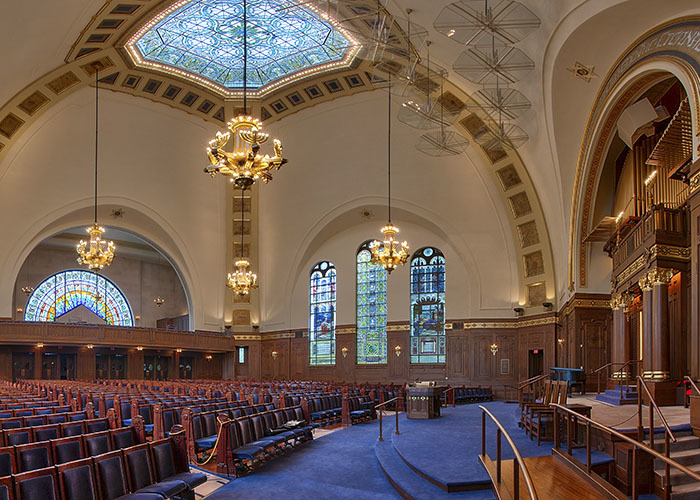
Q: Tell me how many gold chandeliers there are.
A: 4